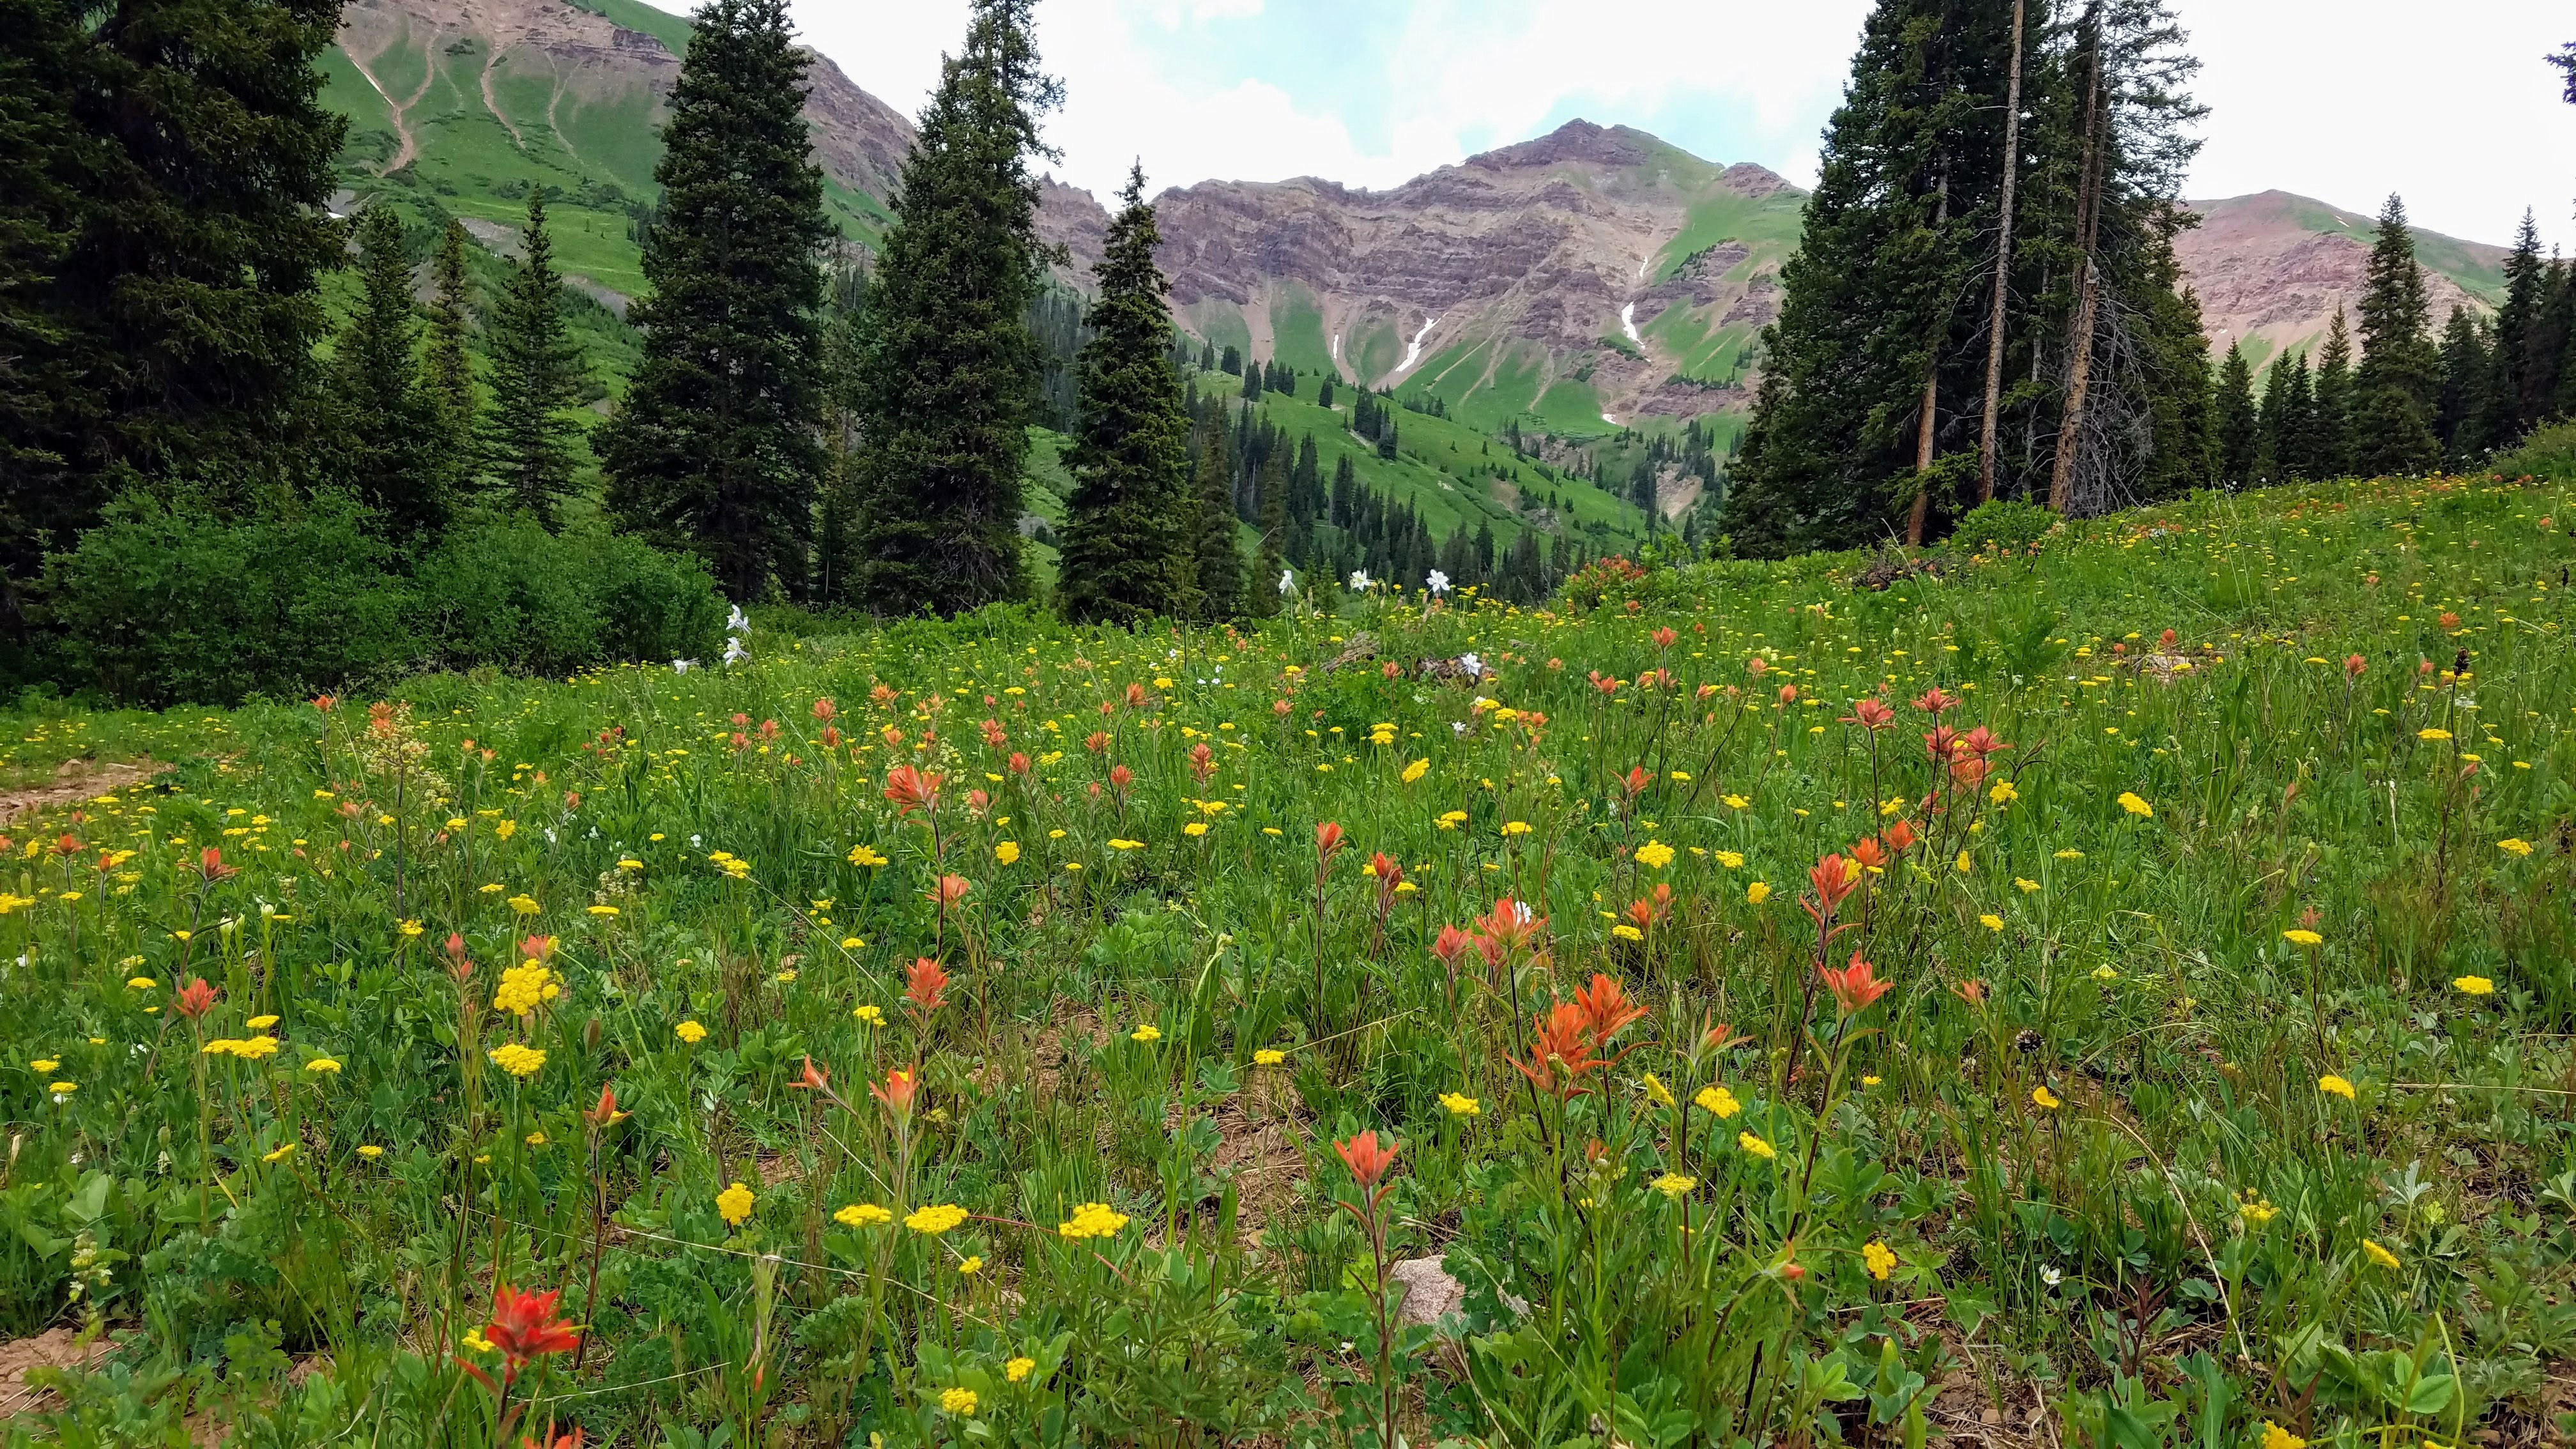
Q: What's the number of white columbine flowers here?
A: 7